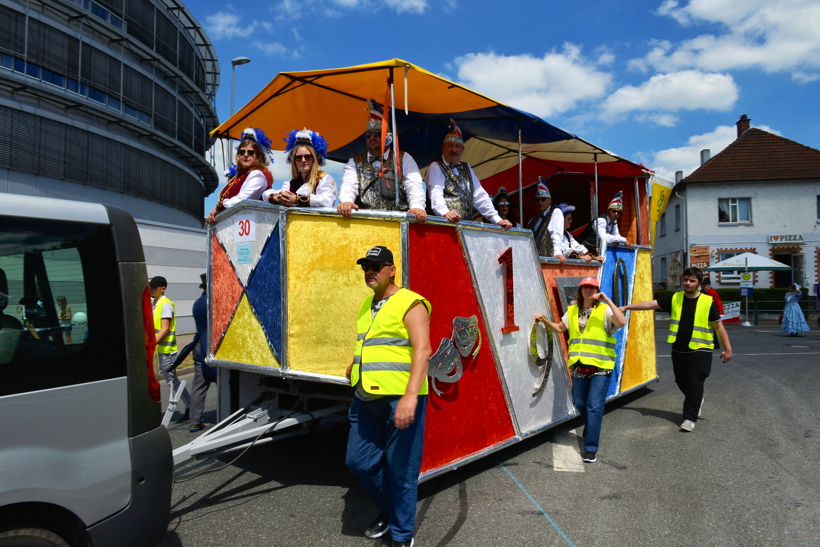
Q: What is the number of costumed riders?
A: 8